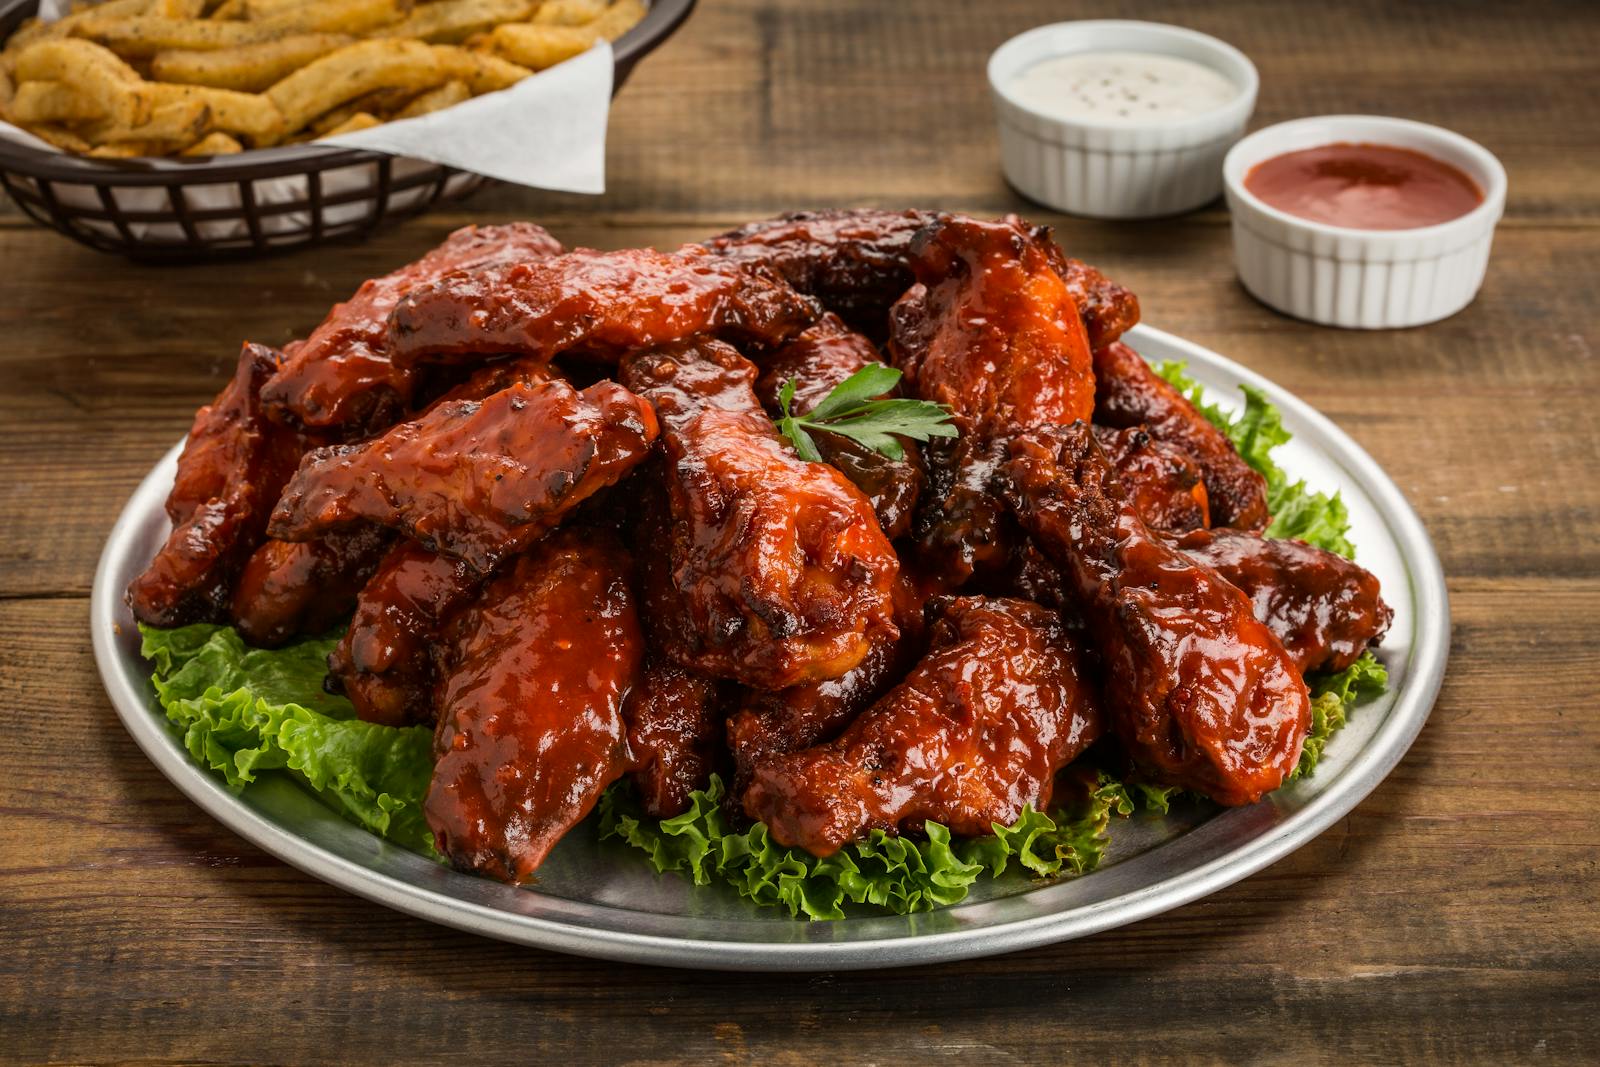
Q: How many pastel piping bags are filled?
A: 0